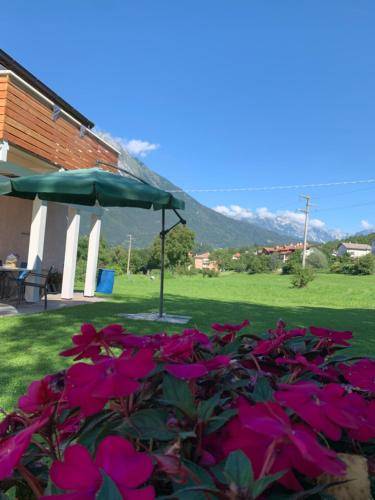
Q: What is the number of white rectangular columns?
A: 3